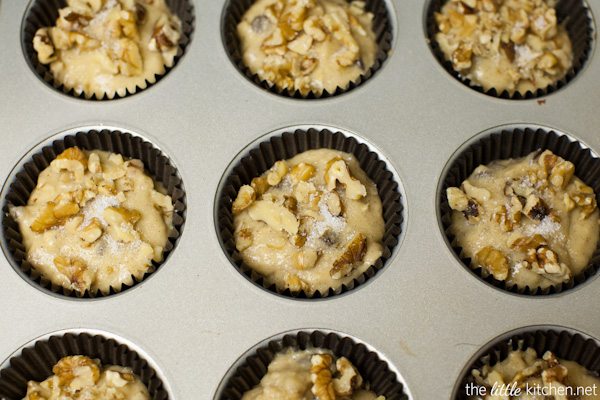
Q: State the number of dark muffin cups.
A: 9